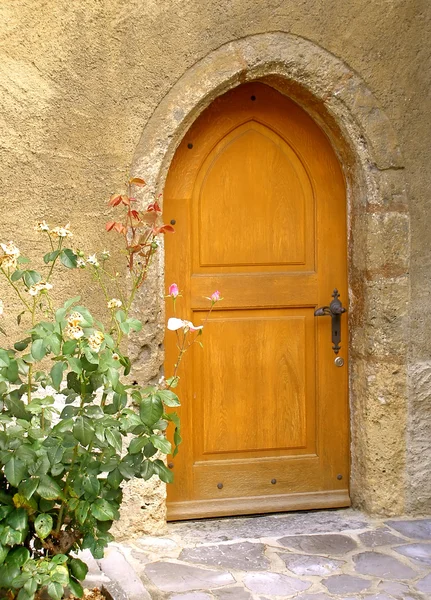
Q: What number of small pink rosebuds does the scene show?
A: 2